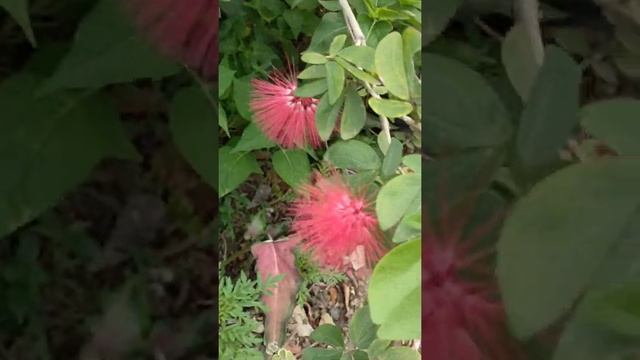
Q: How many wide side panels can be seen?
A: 2